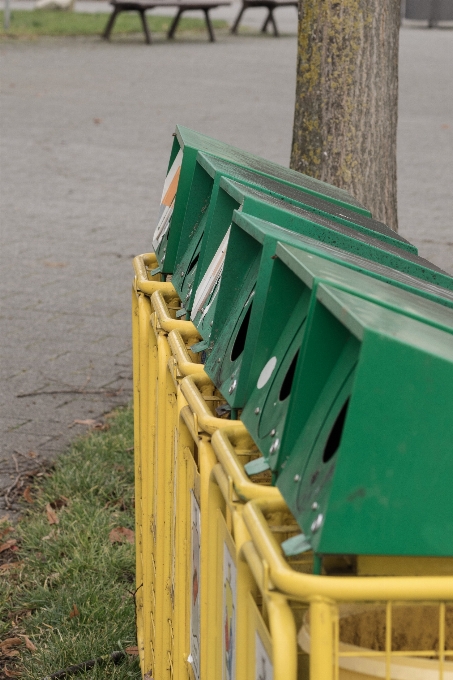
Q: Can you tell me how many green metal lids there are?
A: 6